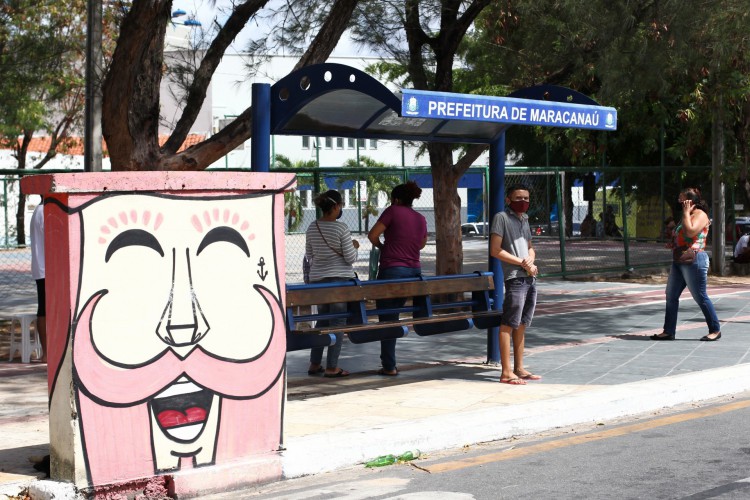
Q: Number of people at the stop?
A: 3